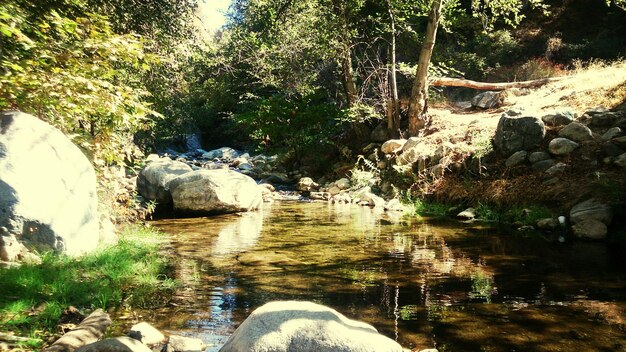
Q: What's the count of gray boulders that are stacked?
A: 2